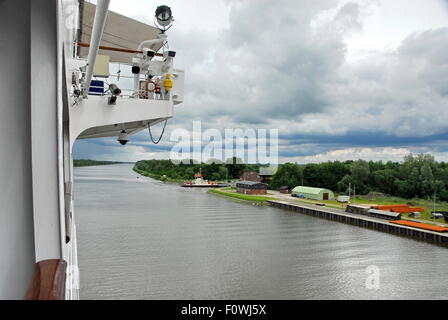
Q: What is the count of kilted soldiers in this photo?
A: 0